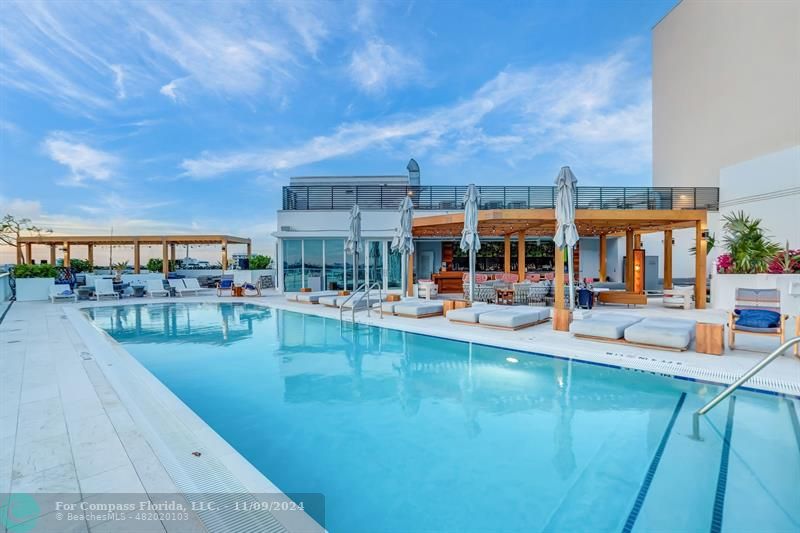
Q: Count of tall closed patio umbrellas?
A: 4